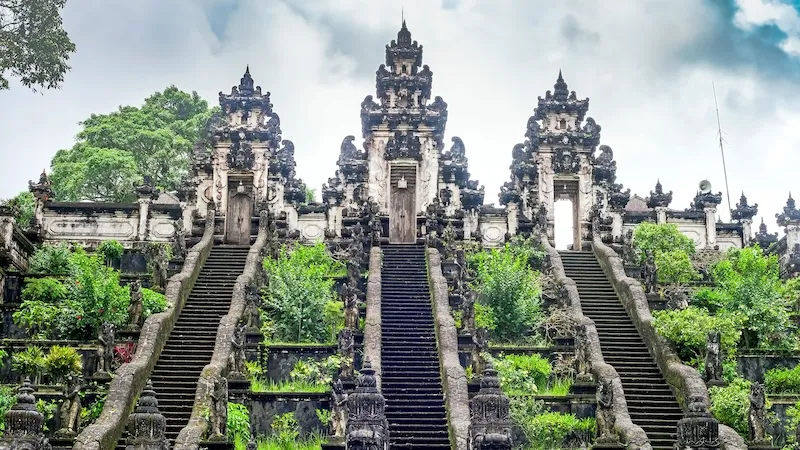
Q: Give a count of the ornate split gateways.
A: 3